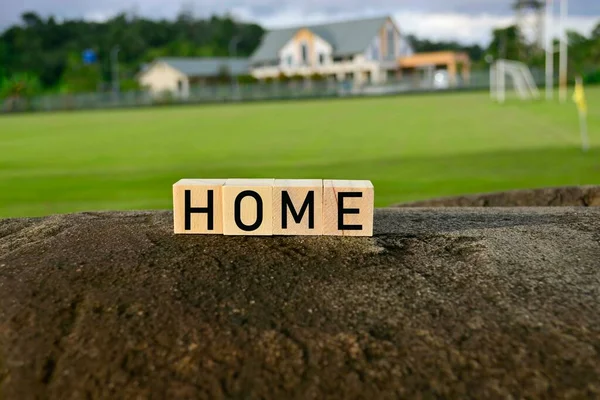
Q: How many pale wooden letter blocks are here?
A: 4